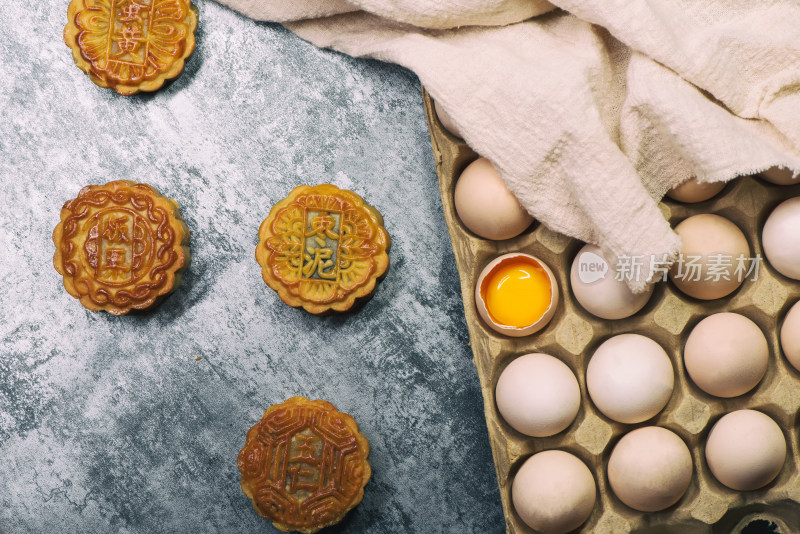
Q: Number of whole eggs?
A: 14